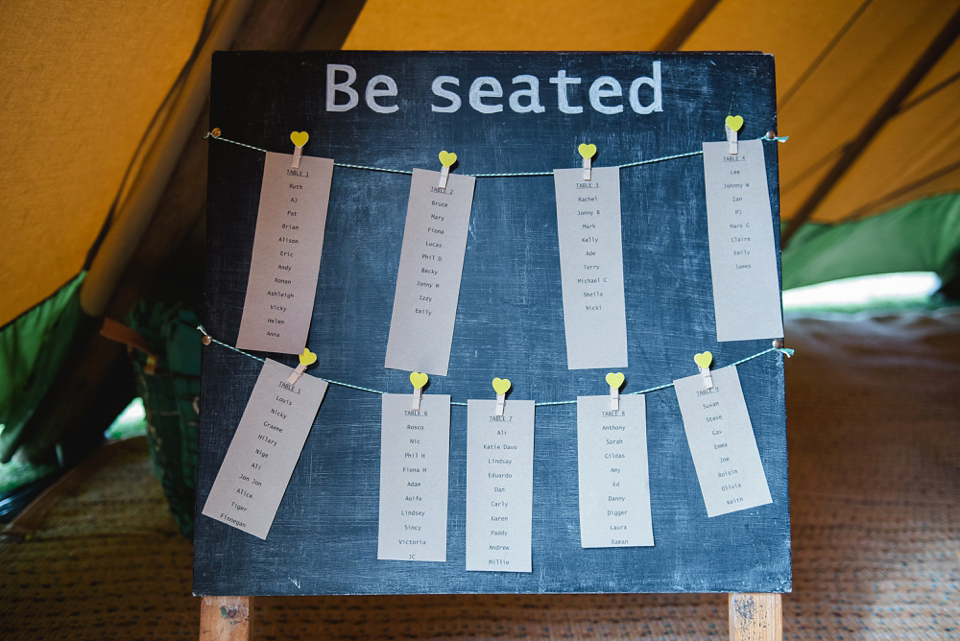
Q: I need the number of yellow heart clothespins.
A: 9